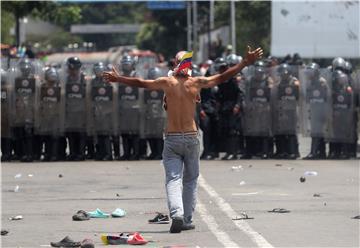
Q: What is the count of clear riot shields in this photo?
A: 11